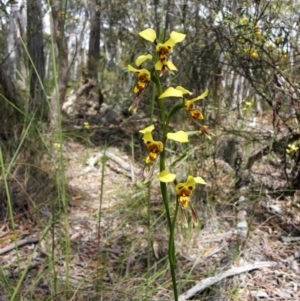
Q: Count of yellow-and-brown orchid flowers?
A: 5